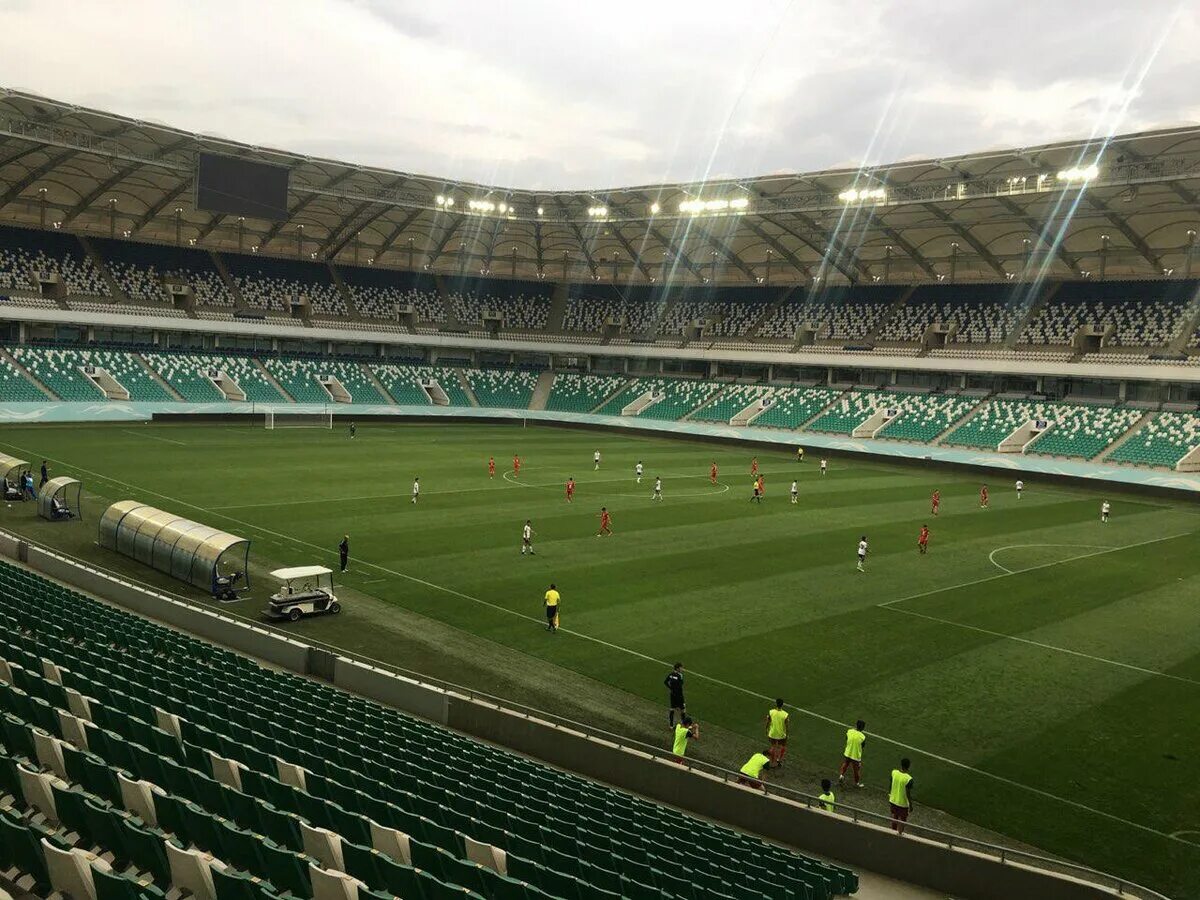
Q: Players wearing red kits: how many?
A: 10